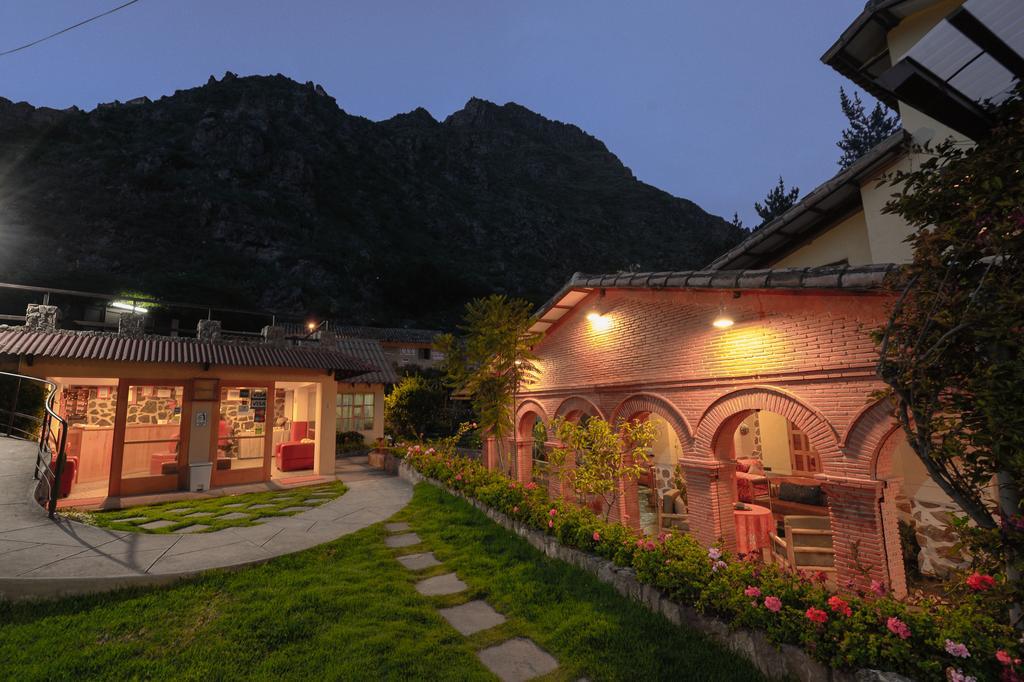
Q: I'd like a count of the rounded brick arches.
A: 5